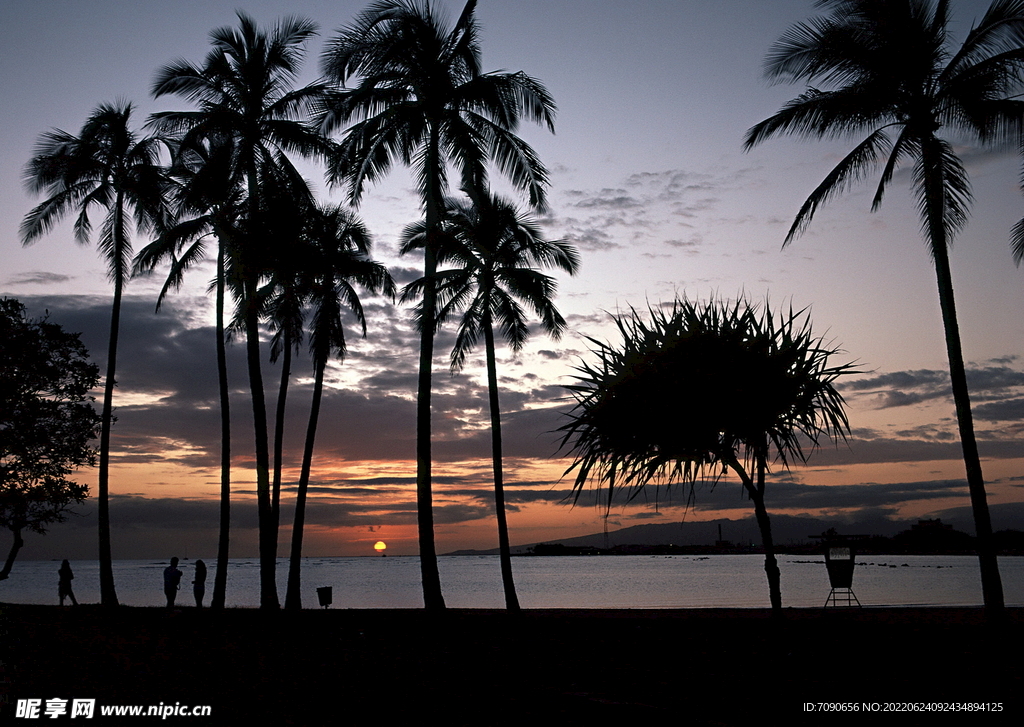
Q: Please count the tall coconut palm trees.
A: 8